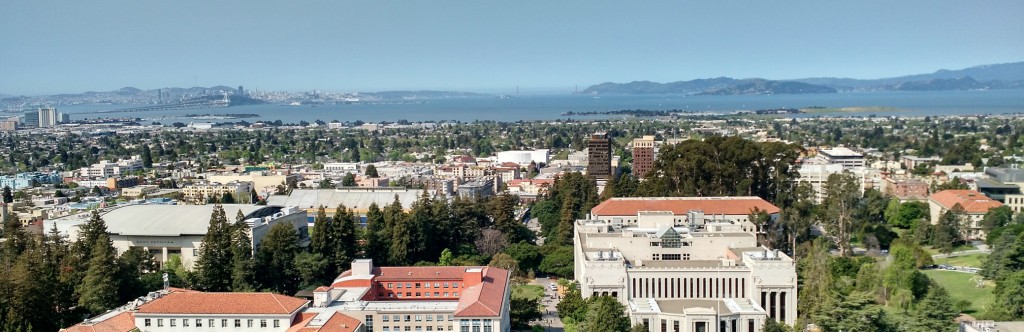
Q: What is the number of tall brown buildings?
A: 2